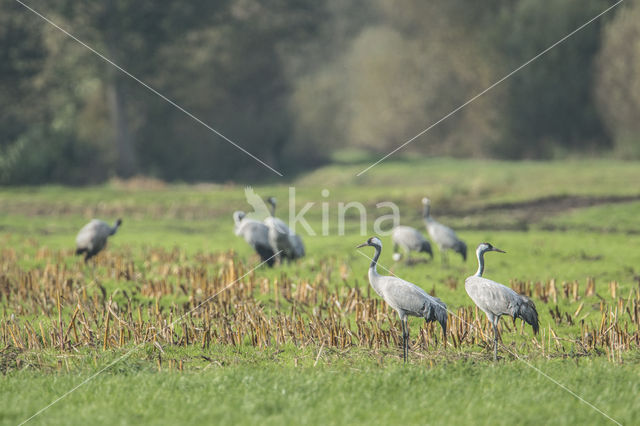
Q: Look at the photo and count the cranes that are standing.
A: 7